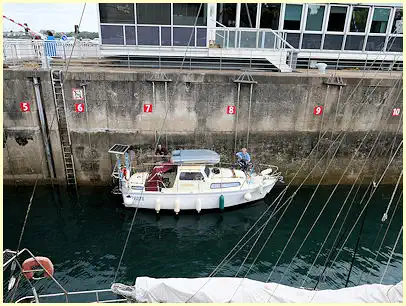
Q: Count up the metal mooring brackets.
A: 3